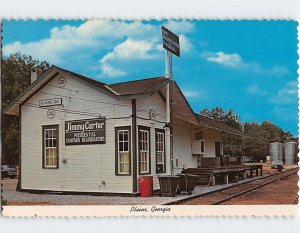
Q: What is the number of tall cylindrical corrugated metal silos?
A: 2